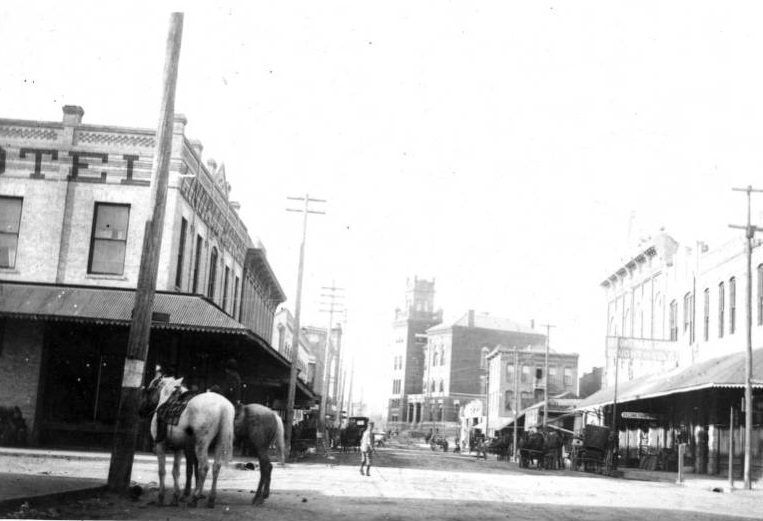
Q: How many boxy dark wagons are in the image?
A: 2